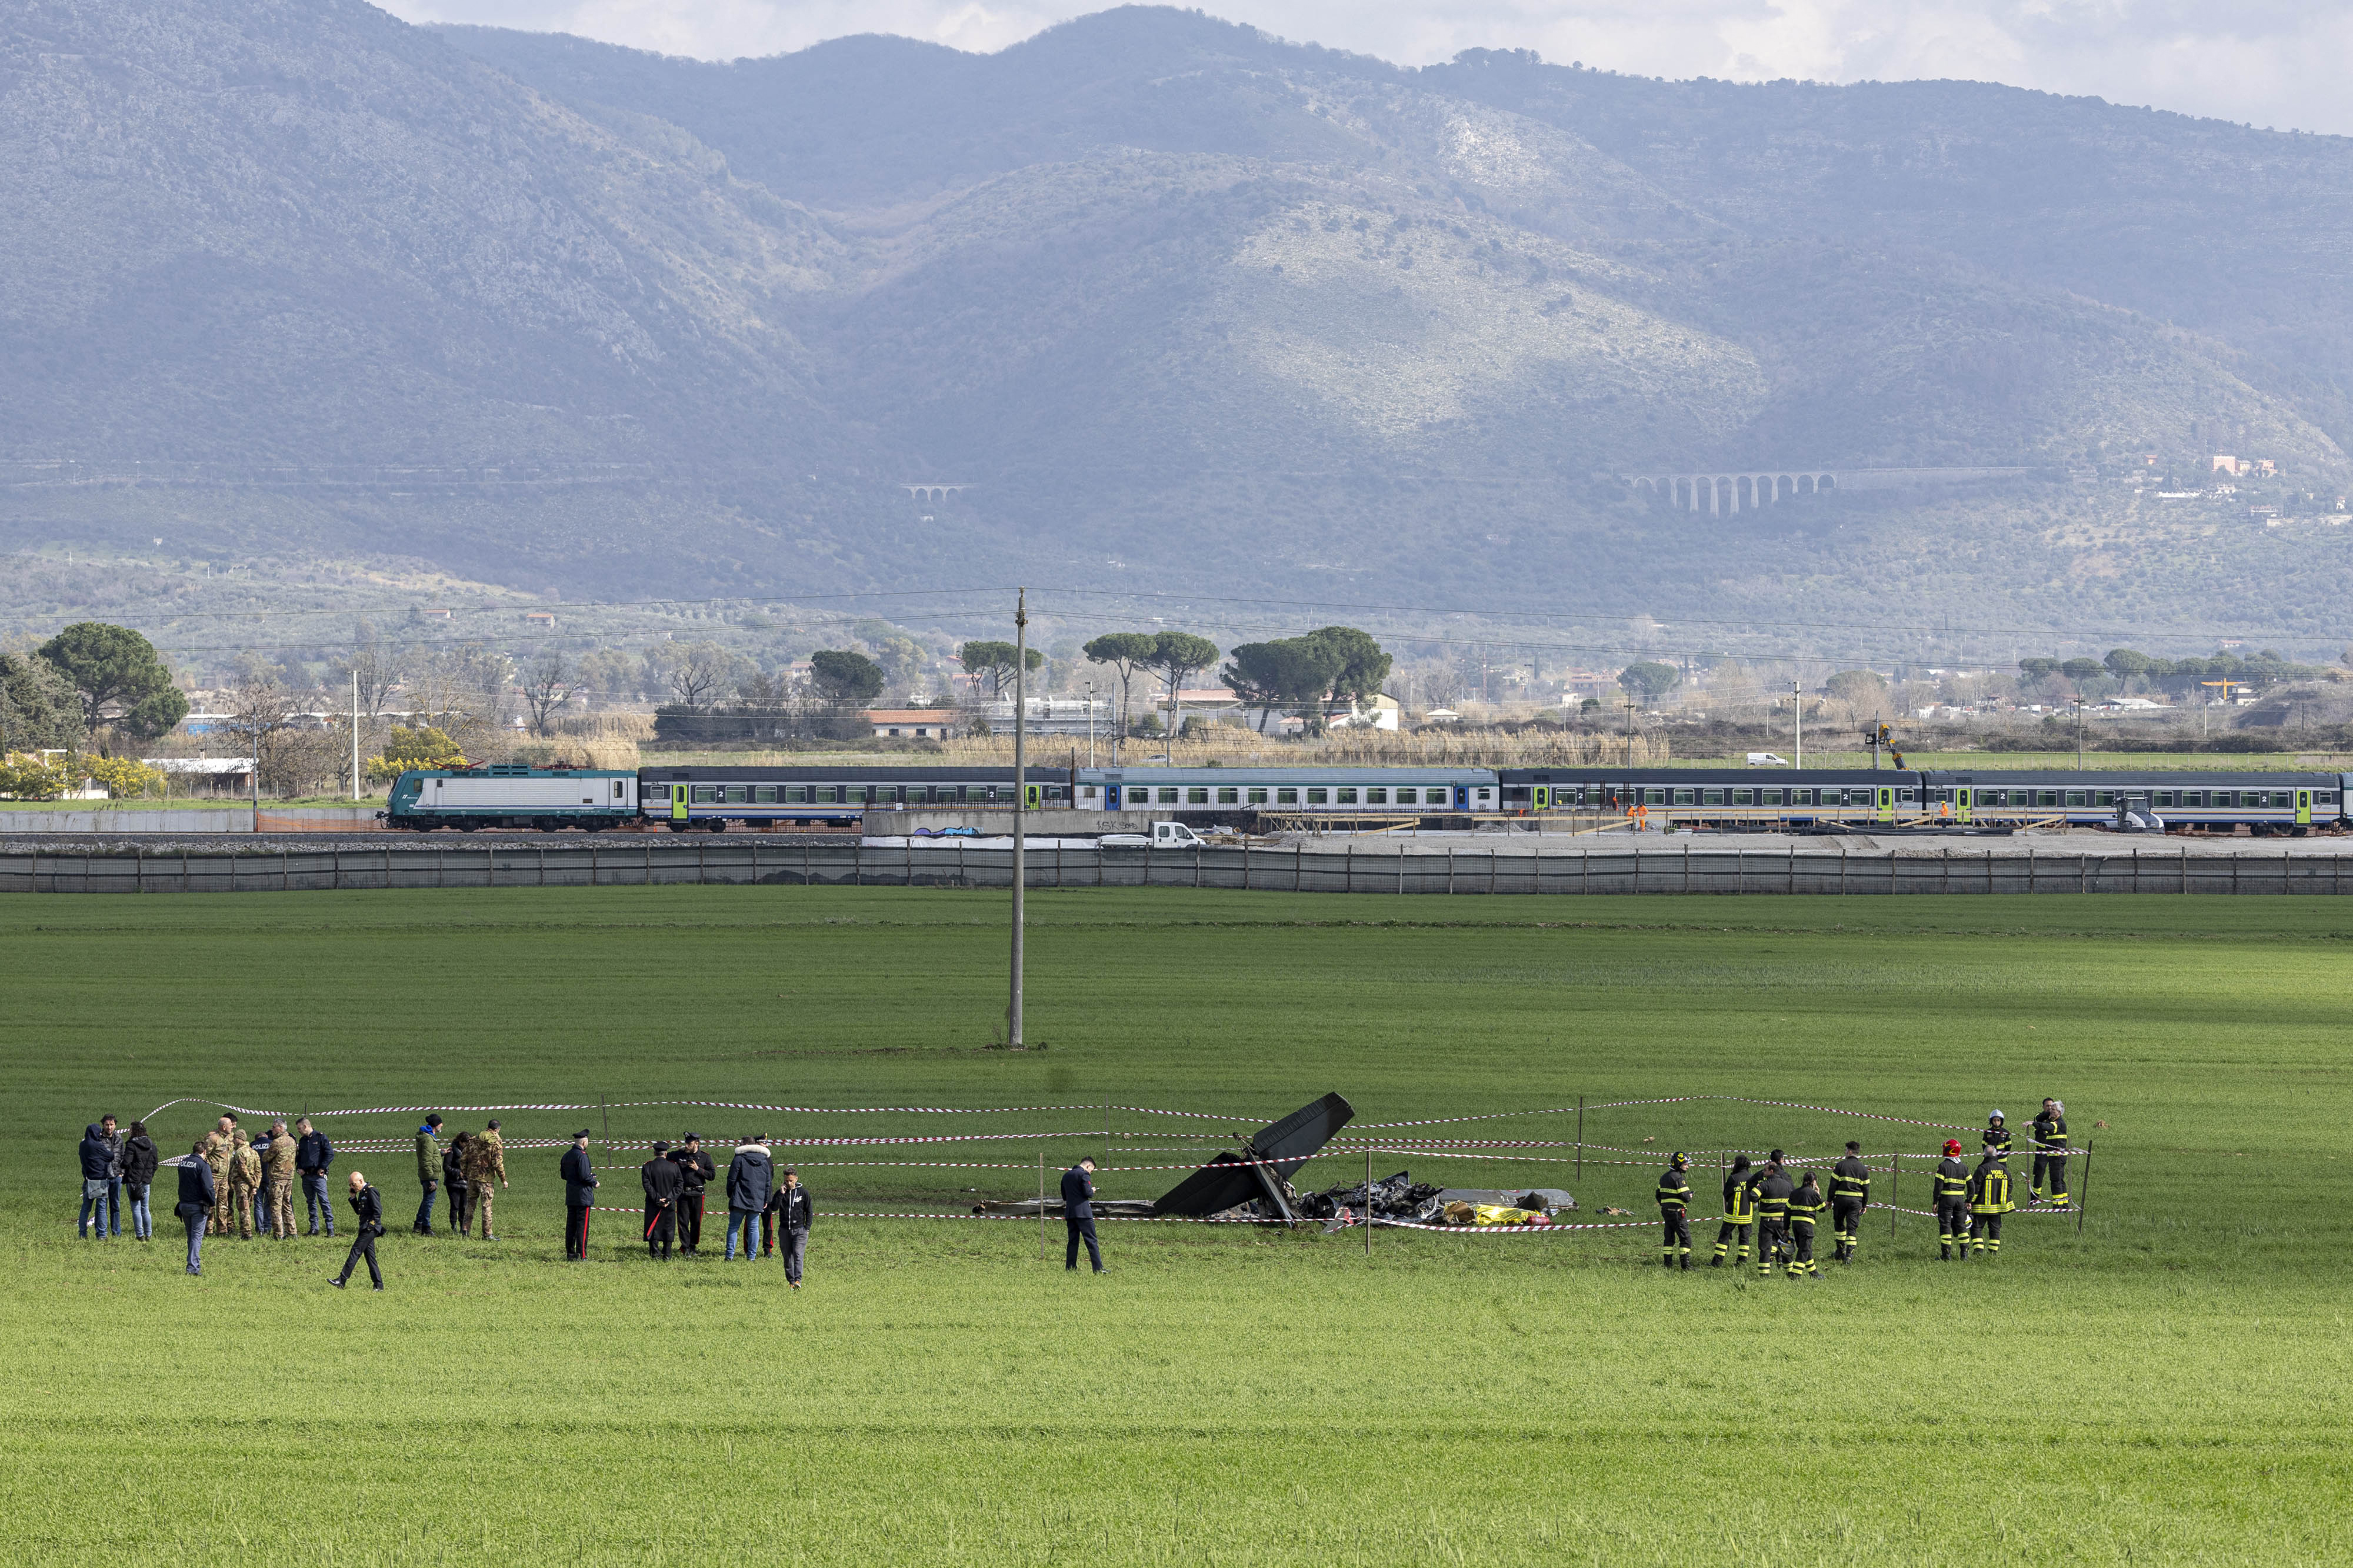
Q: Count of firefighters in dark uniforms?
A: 11